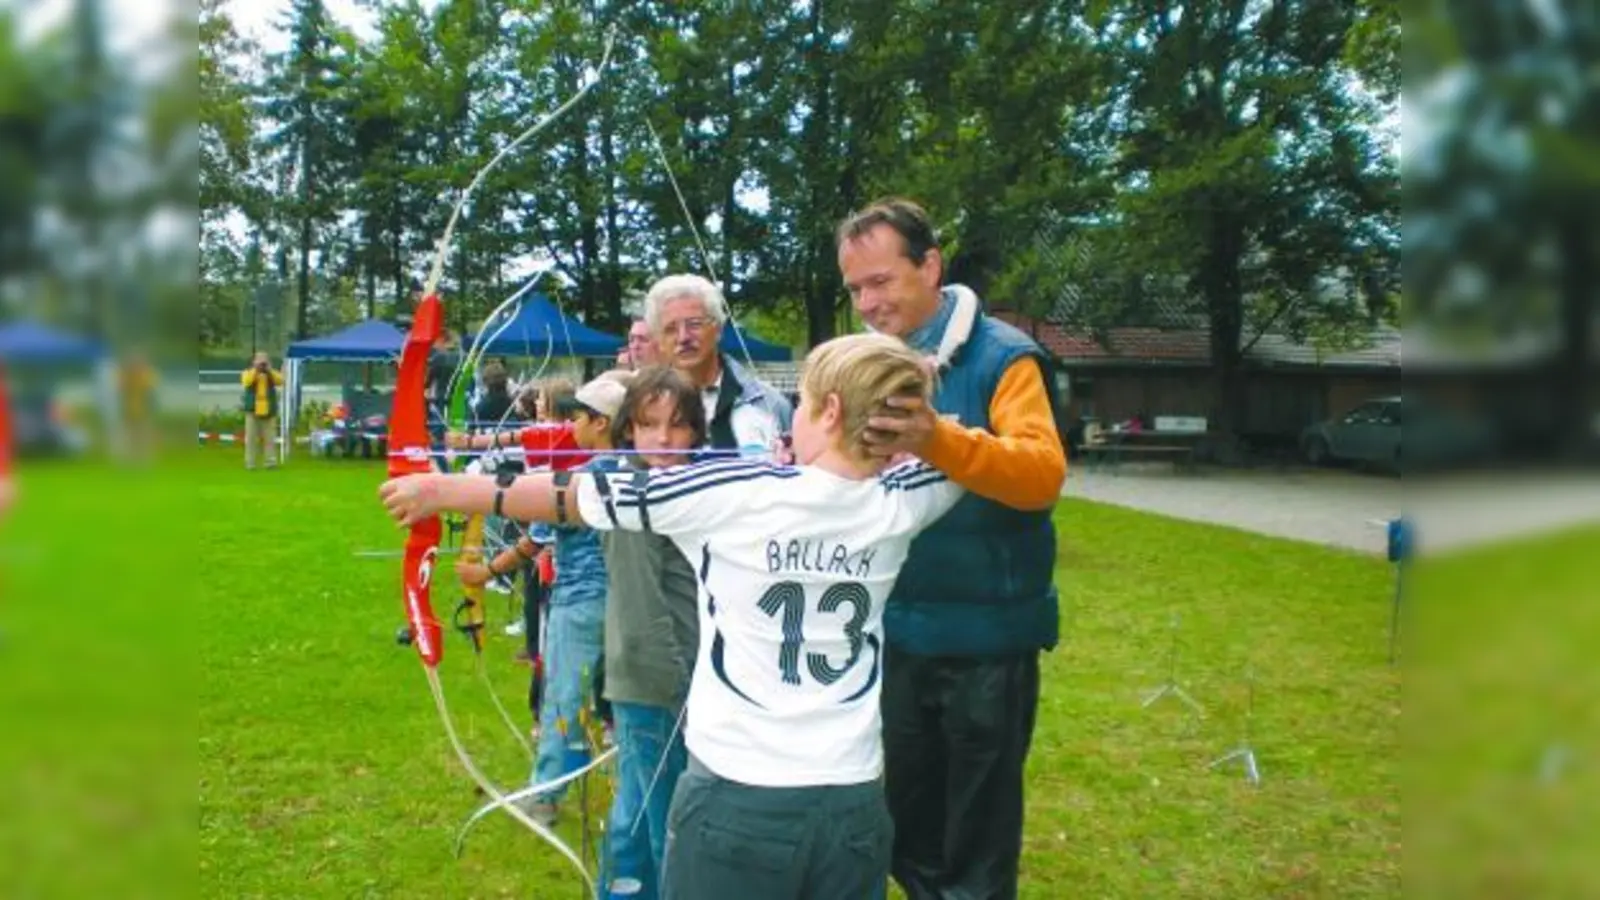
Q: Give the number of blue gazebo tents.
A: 3